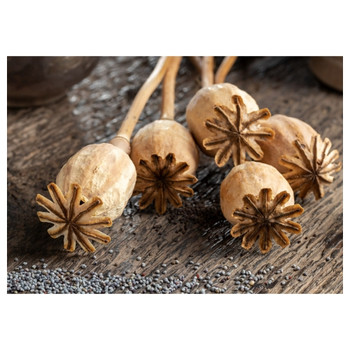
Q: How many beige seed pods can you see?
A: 5